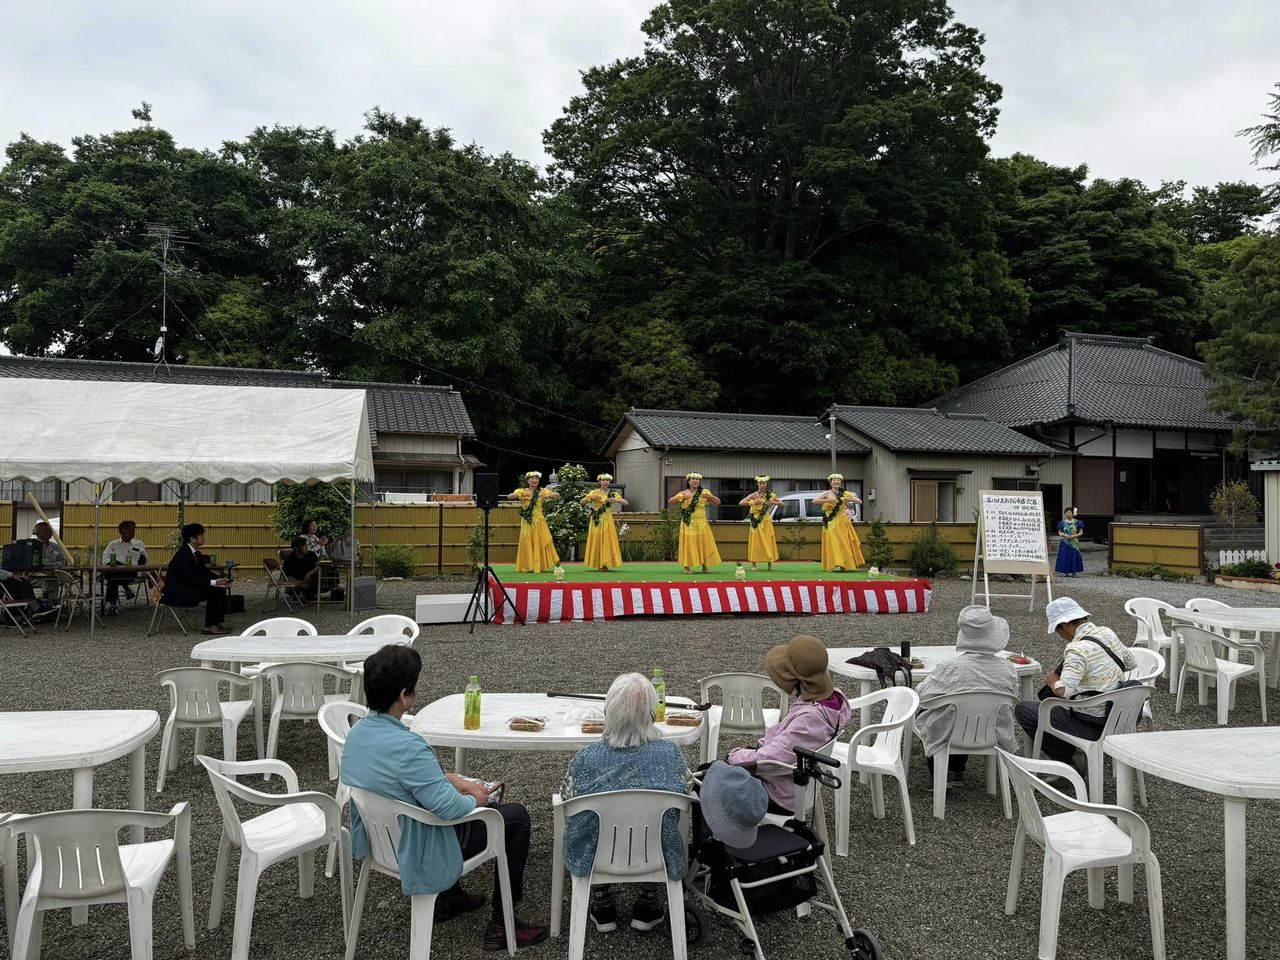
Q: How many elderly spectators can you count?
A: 5